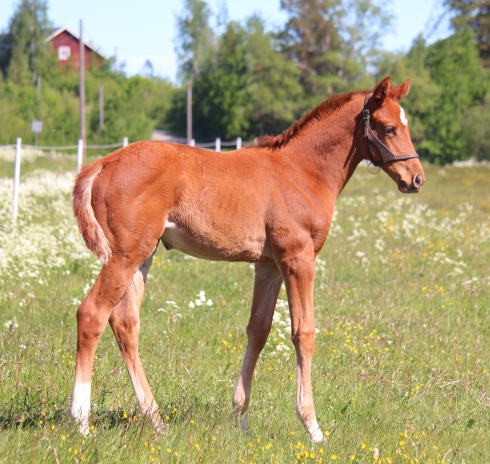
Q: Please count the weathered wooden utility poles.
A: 3